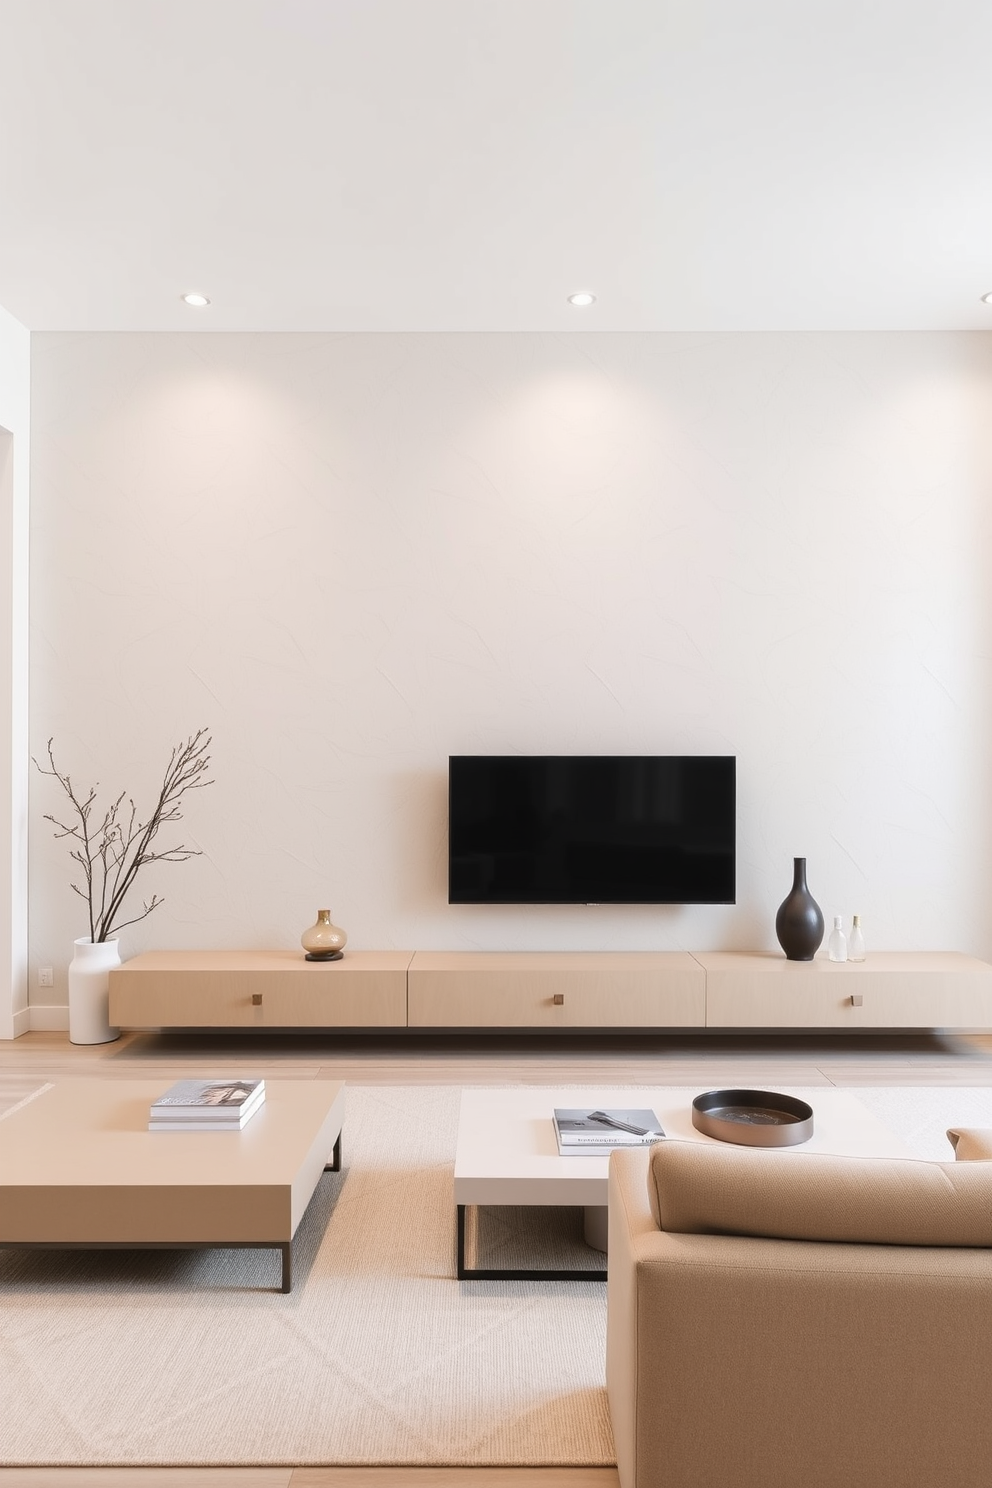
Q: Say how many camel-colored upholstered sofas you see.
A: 1